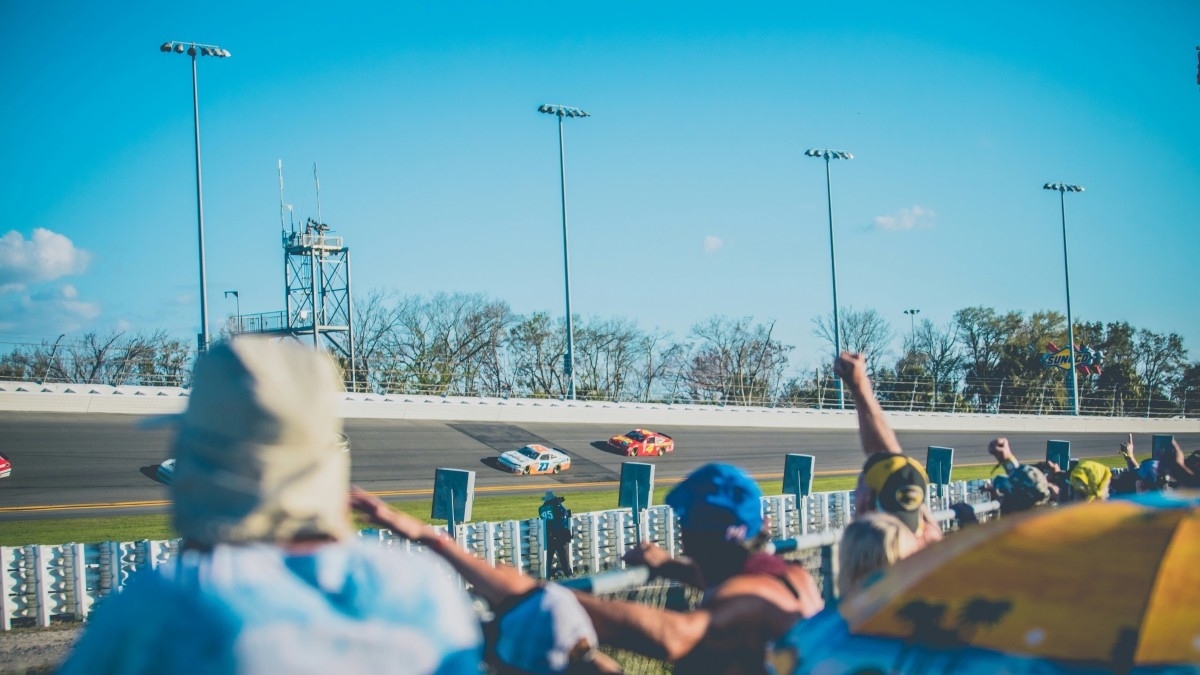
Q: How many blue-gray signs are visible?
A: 6